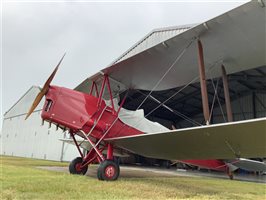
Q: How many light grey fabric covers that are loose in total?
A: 1